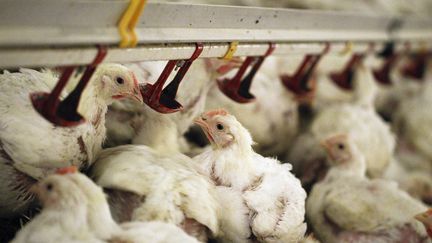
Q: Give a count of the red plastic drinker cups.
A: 7